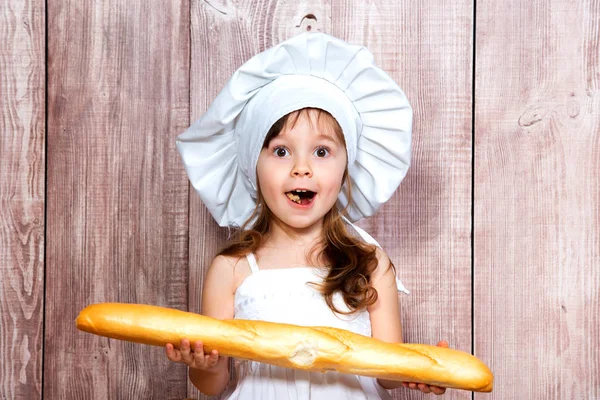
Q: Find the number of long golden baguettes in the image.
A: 1